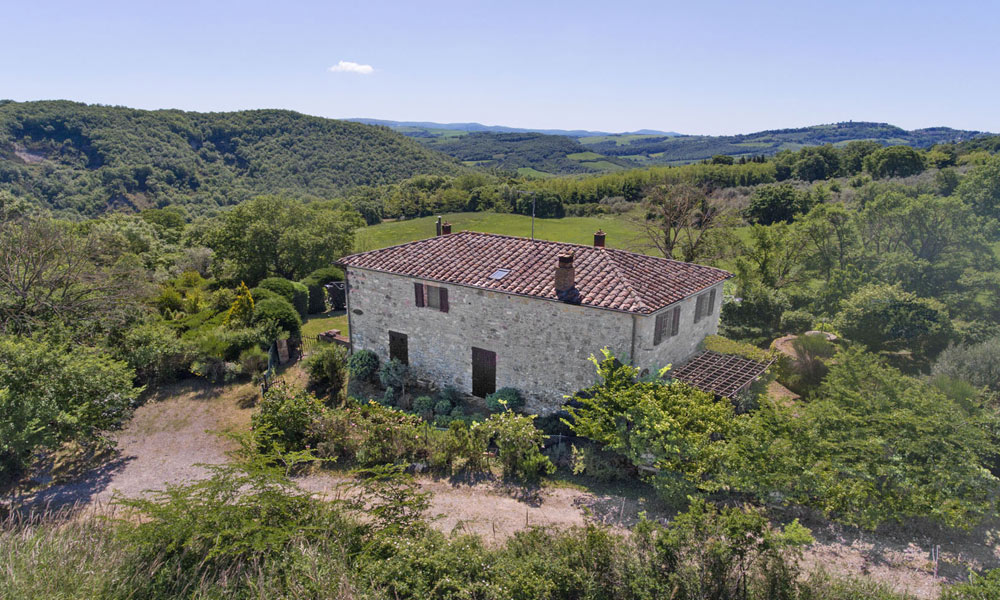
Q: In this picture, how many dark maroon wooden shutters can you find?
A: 6